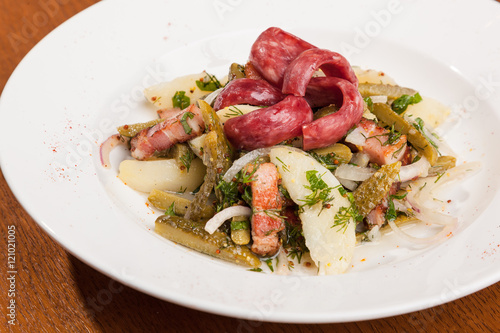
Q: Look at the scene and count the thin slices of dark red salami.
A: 5